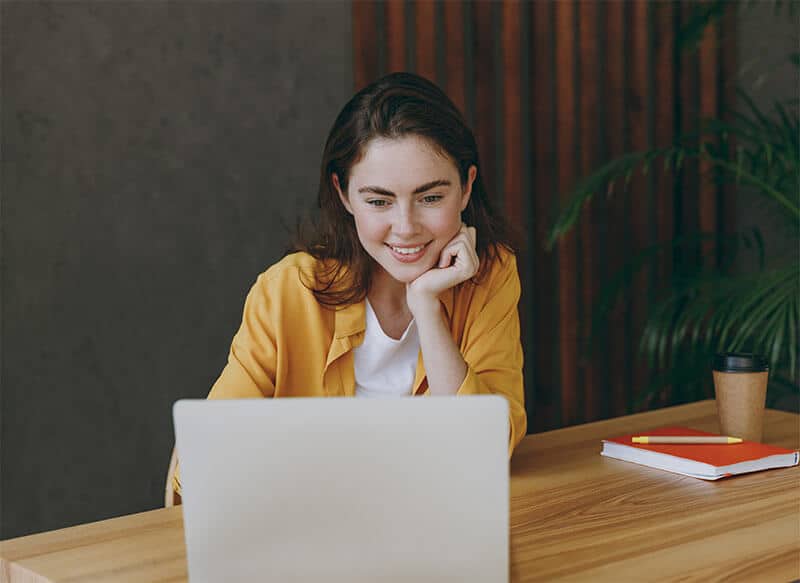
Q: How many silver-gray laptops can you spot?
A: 1